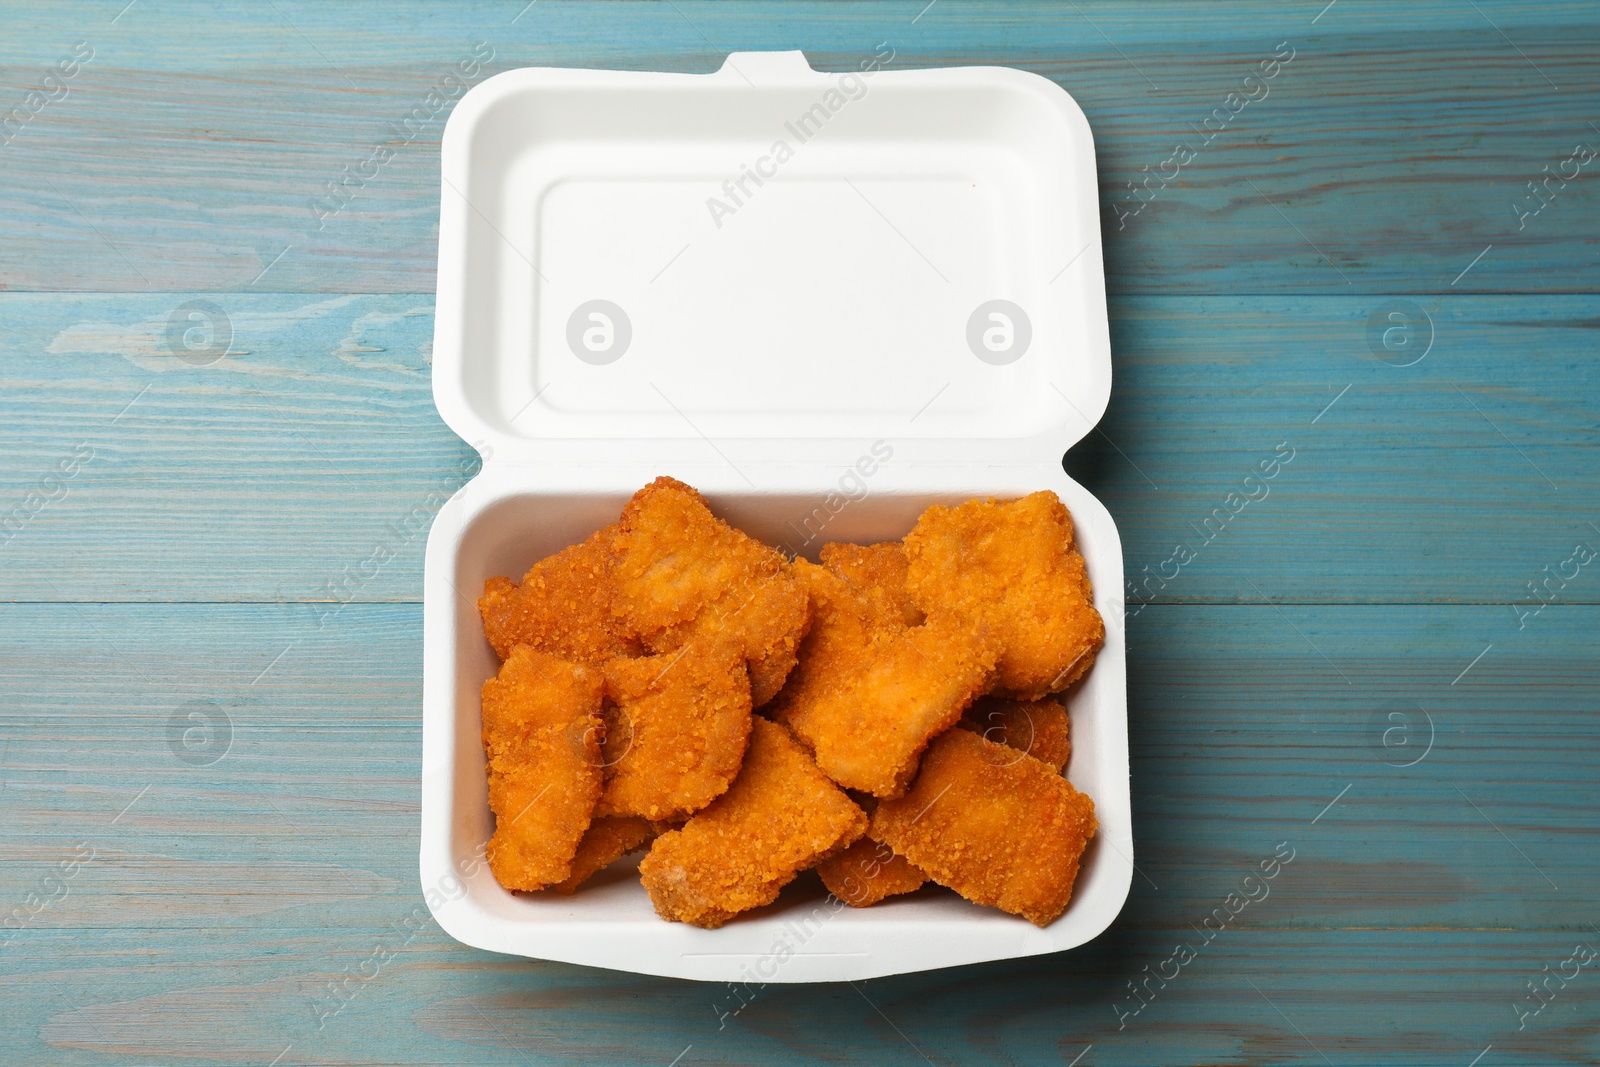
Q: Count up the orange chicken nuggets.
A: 12